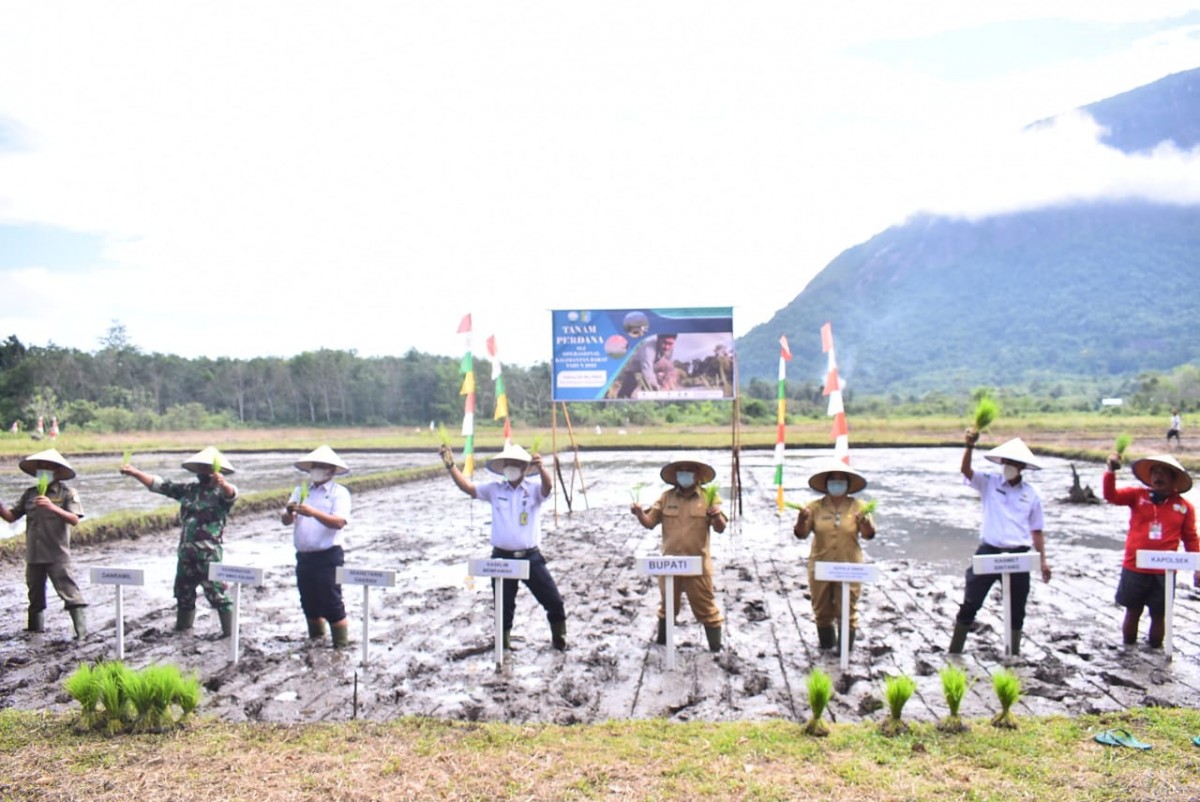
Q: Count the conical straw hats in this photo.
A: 8